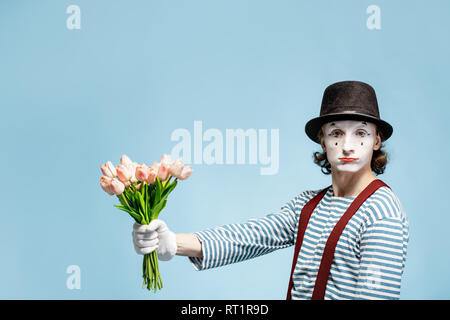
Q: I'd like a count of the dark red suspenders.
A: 2